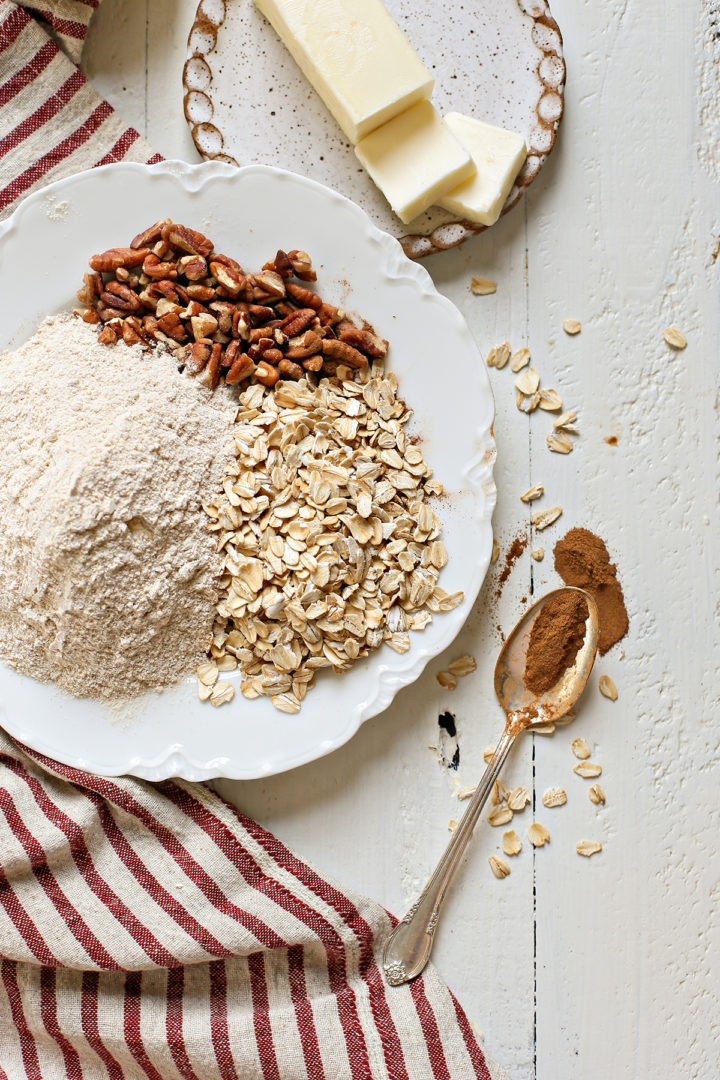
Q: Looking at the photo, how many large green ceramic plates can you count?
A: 0